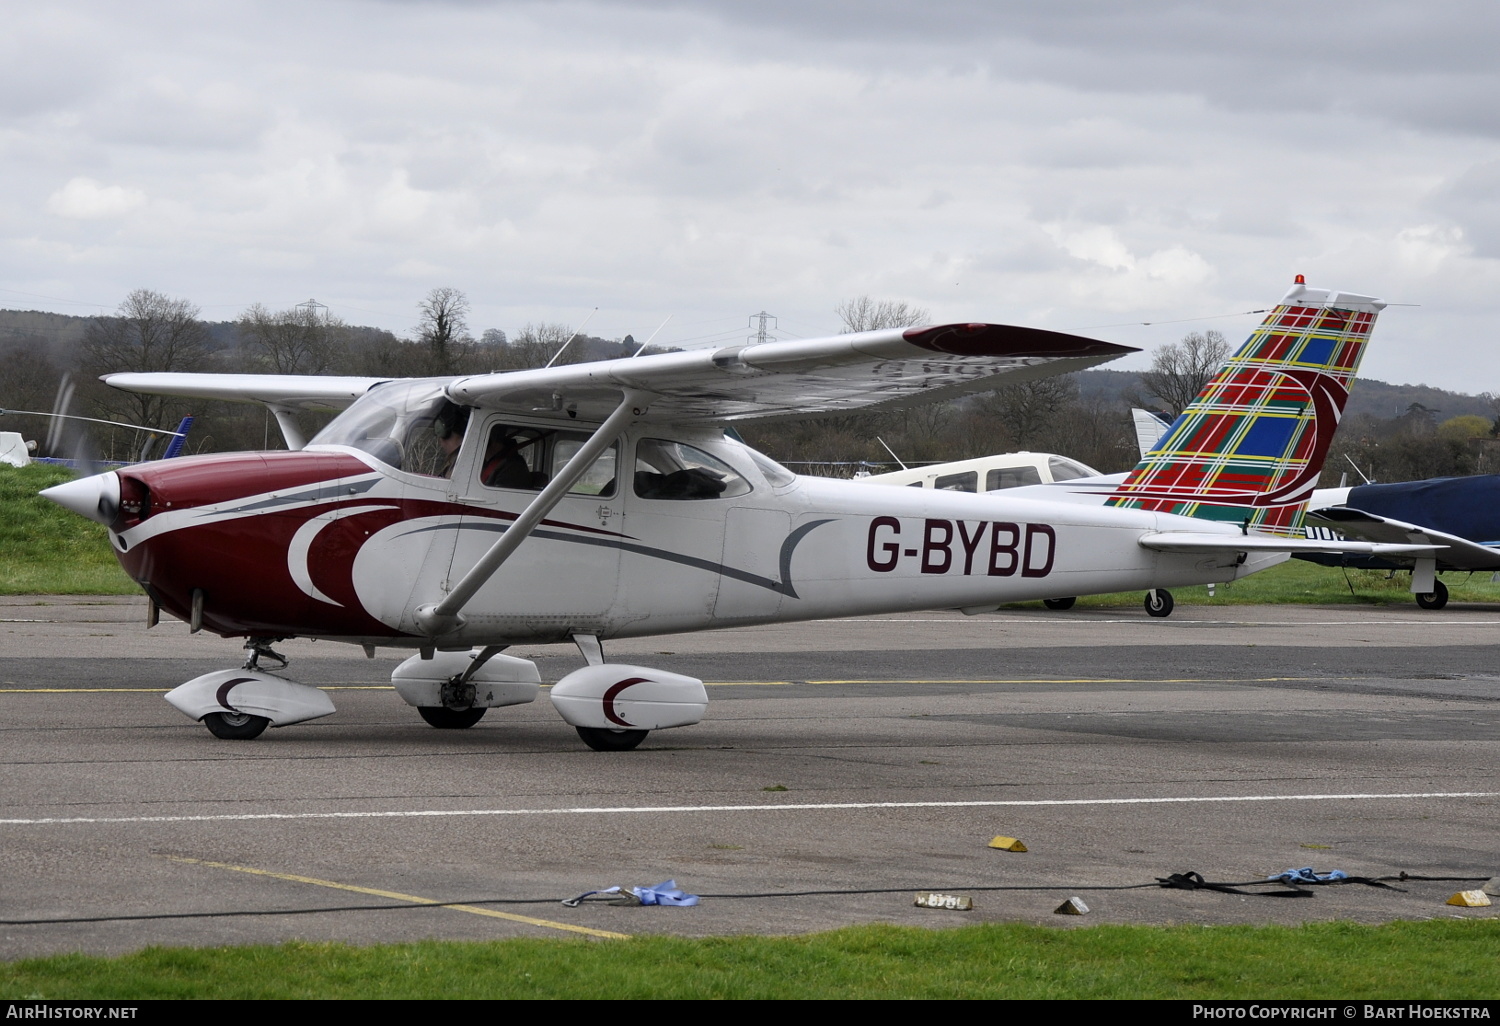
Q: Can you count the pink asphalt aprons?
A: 0